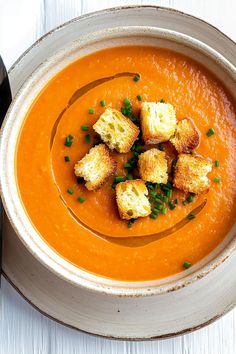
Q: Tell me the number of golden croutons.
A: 7